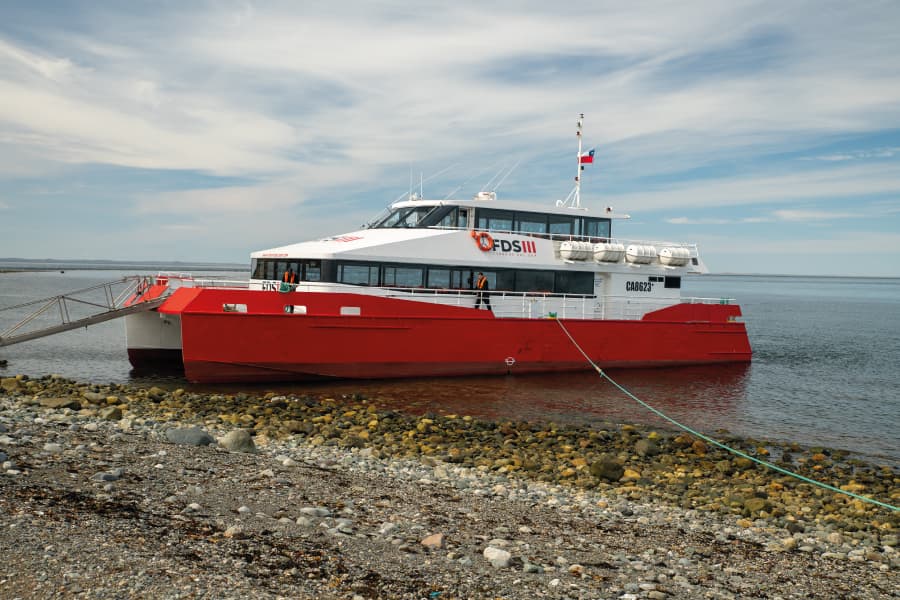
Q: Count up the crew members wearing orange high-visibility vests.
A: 2